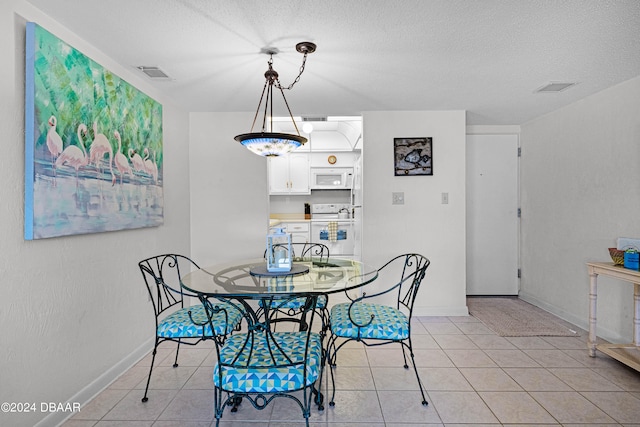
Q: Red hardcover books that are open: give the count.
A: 0